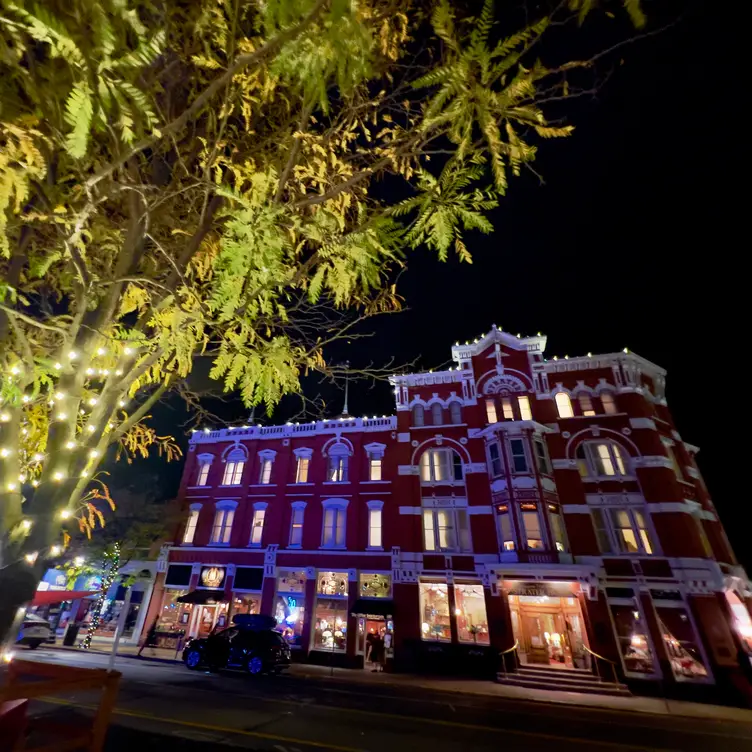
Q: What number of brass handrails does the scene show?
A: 2